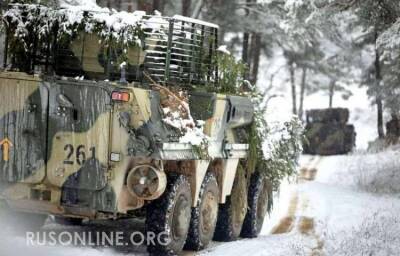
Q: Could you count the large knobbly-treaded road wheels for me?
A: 4